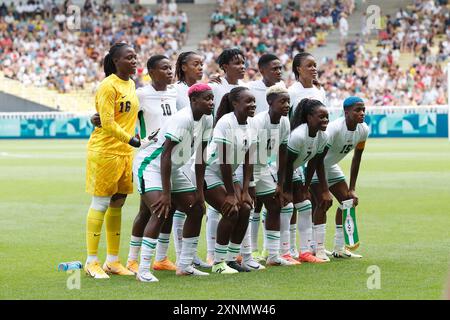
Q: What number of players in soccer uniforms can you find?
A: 11